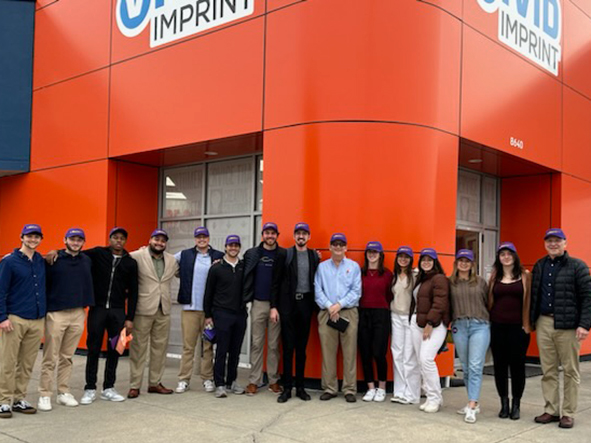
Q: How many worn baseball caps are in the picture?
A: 15